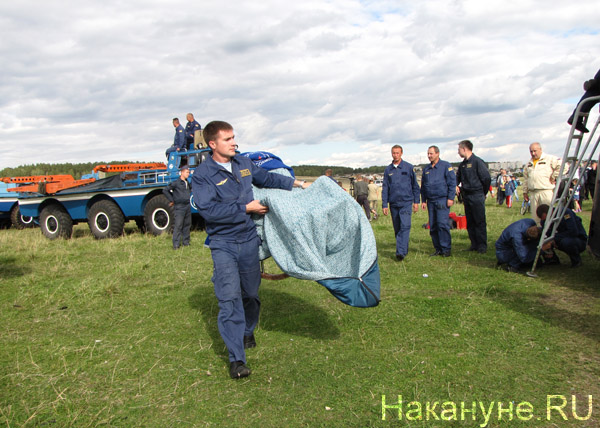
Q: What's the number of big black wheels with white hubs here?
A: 4